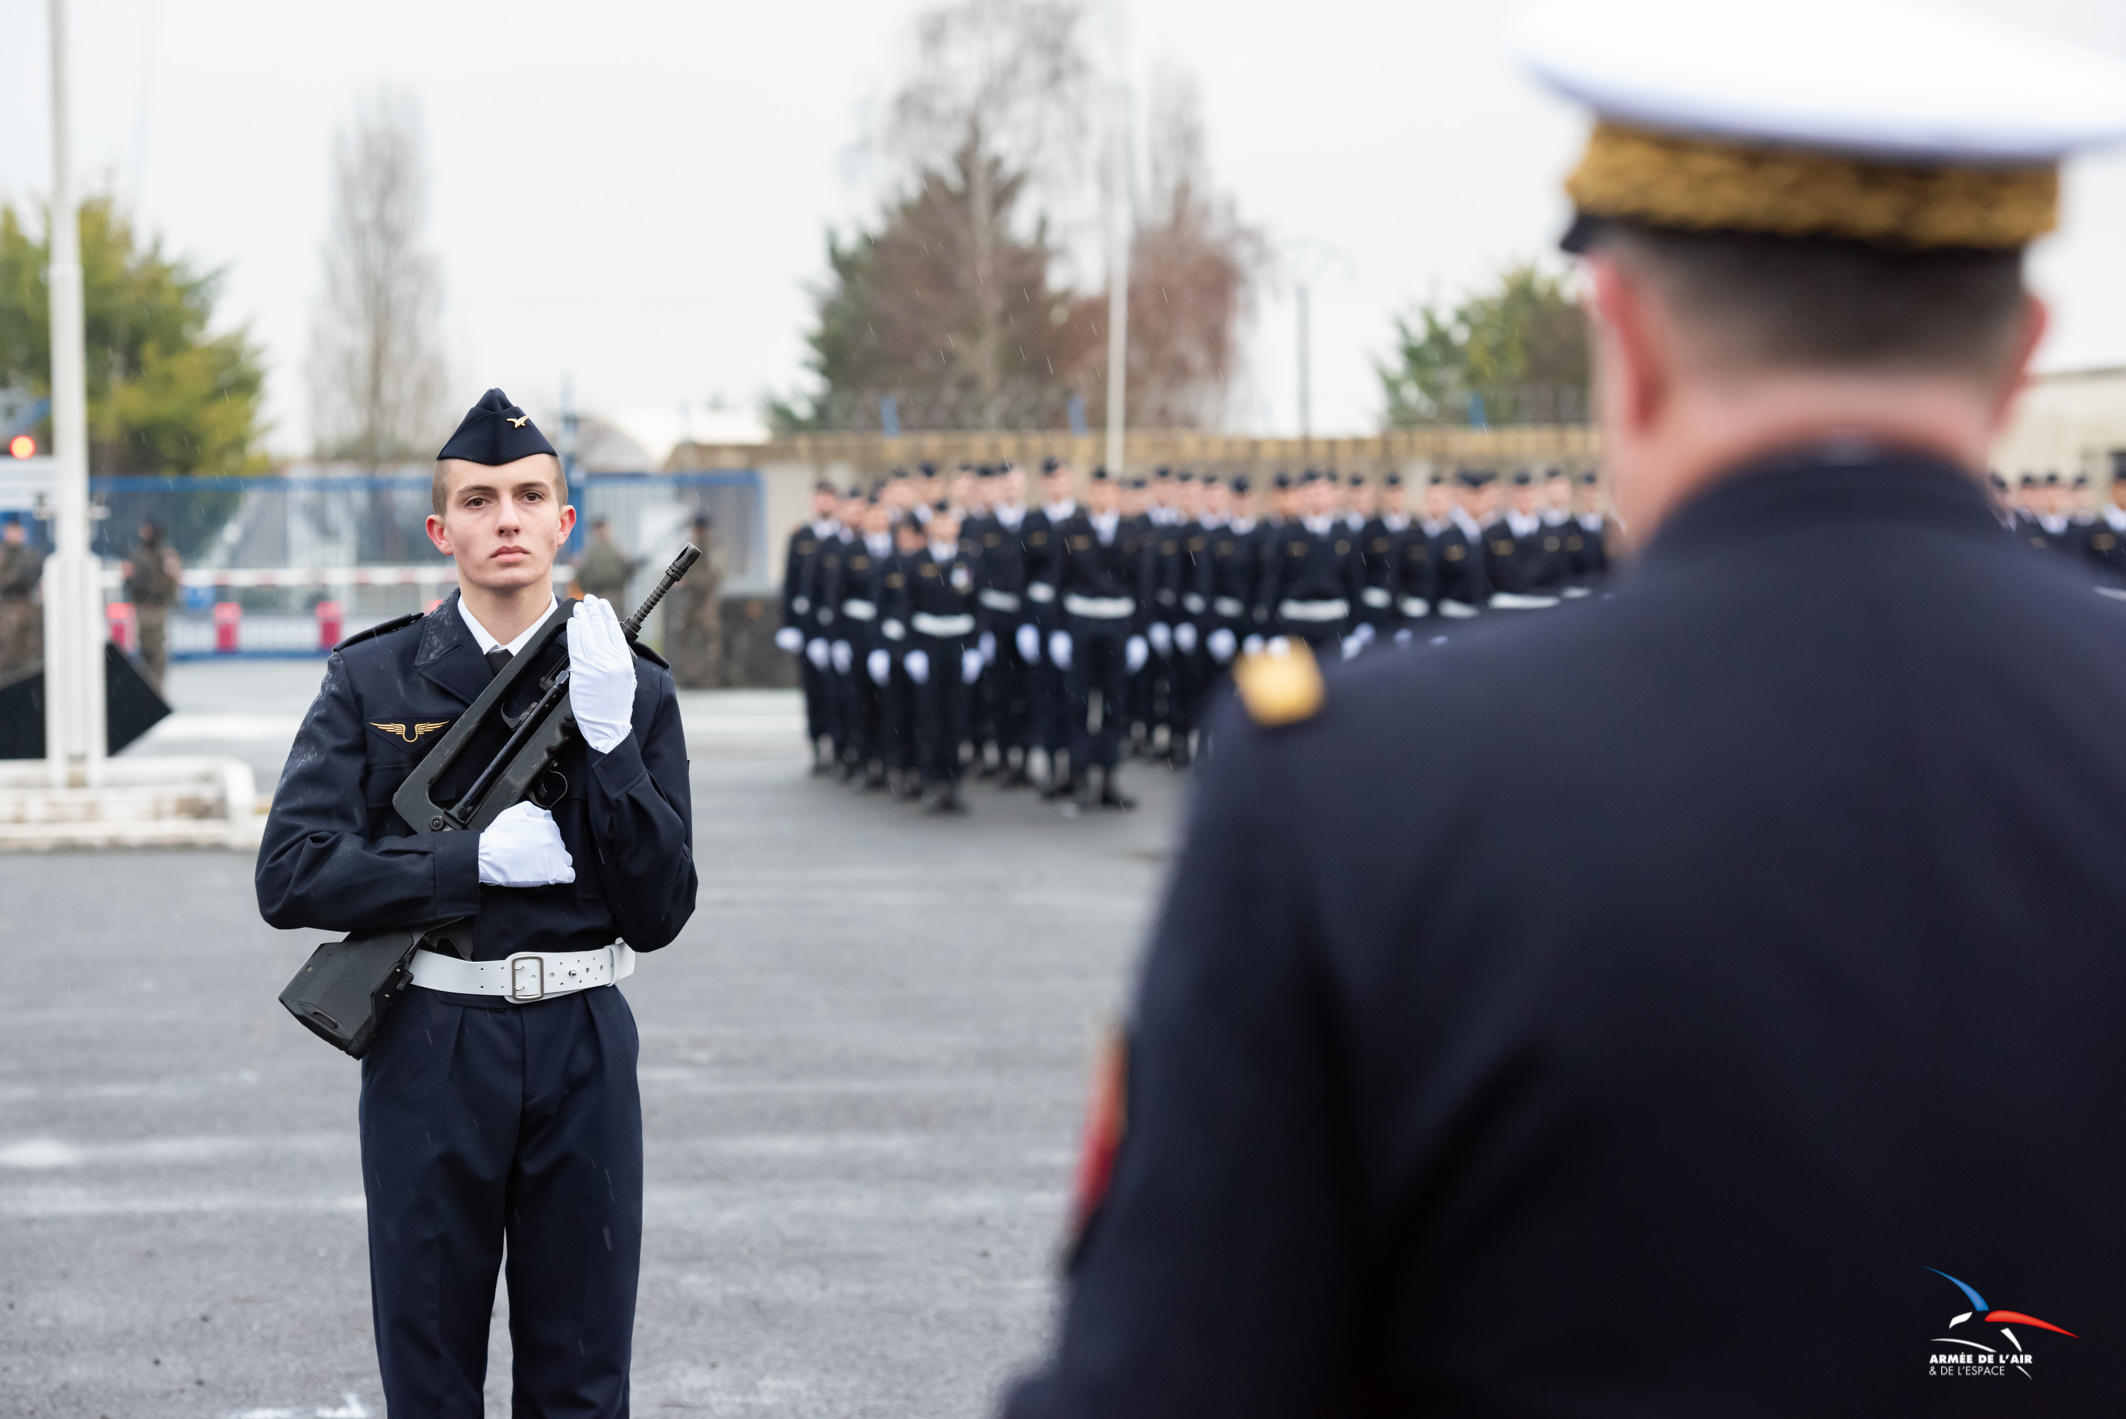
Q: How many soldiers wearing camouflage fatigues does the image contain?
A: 4